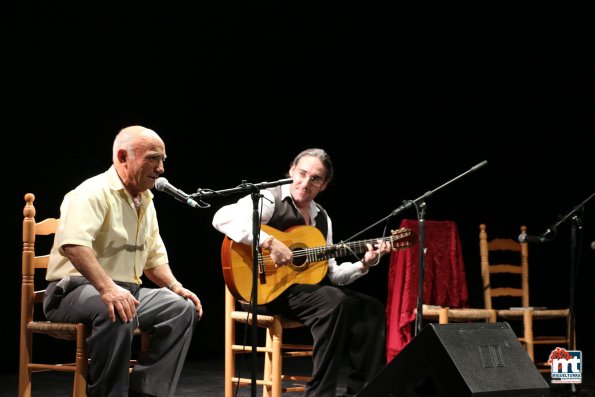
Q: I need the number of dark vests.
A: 1